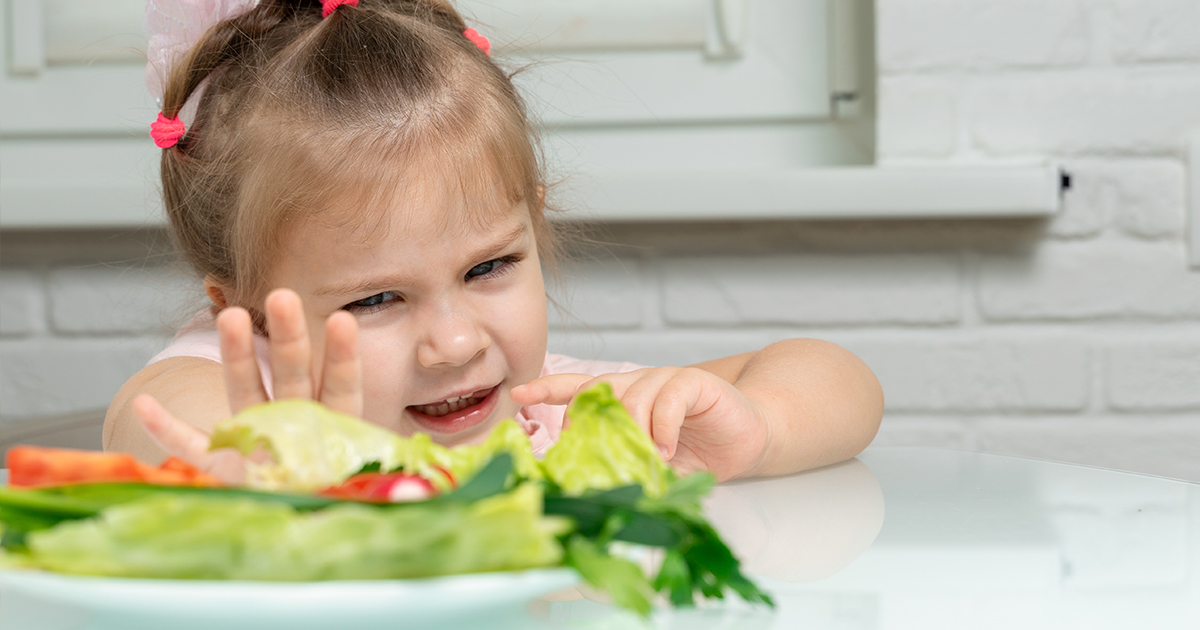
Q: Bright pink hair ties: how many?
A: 3